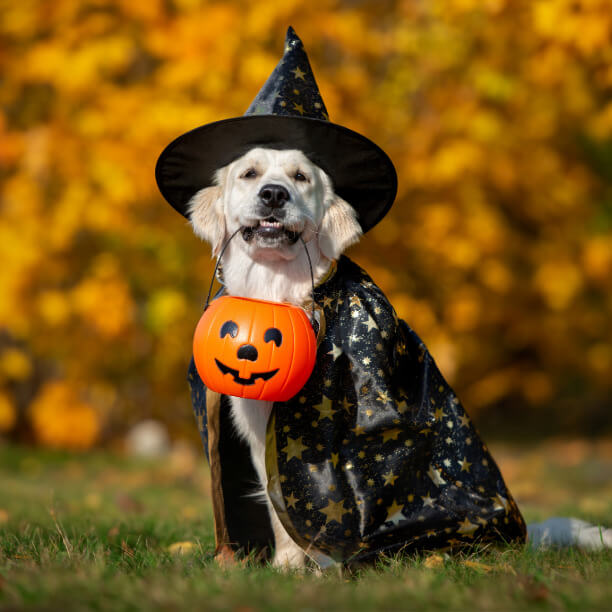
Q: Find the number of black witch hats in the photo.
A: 1